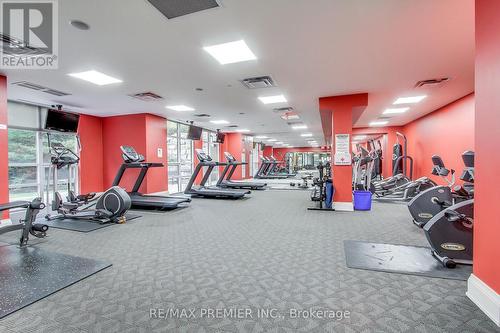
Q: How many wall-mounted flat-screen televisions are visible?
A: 3